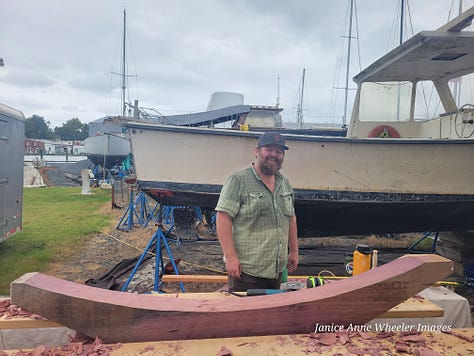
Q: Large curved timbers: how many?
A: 1